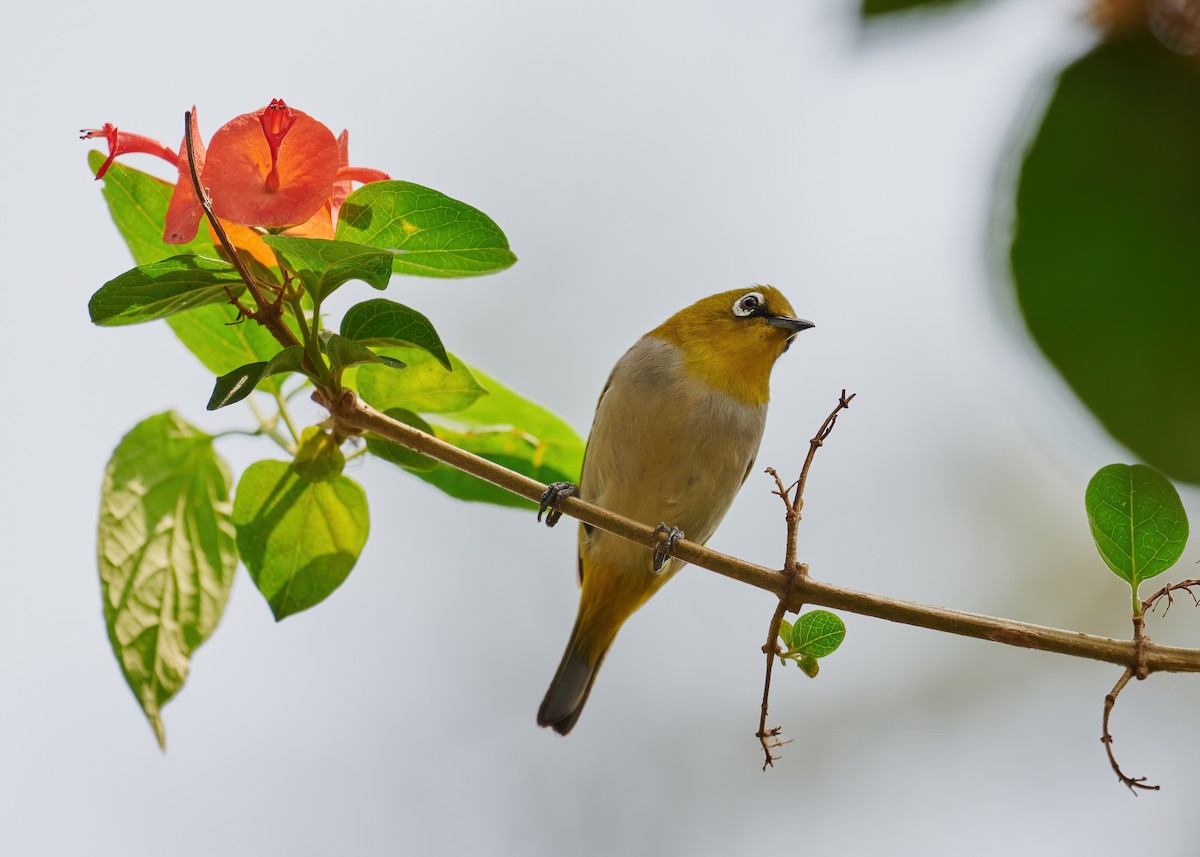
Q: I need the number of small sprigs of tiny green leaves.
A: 1